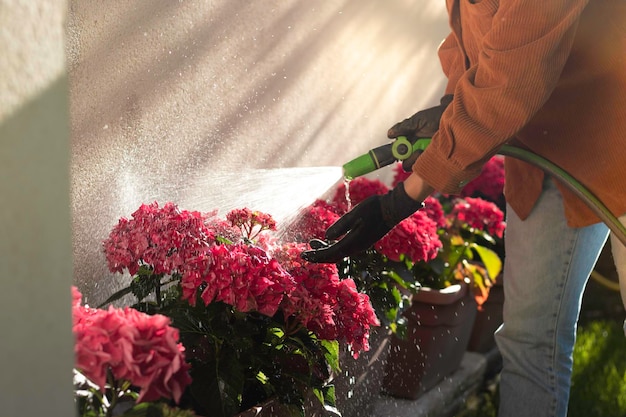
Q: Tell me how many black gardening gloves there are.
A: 2